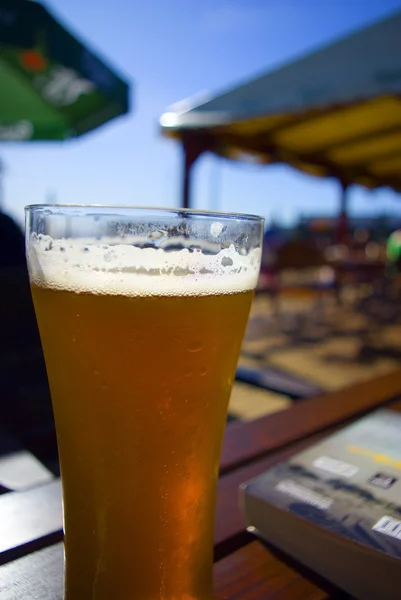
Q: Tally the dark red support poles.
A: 2